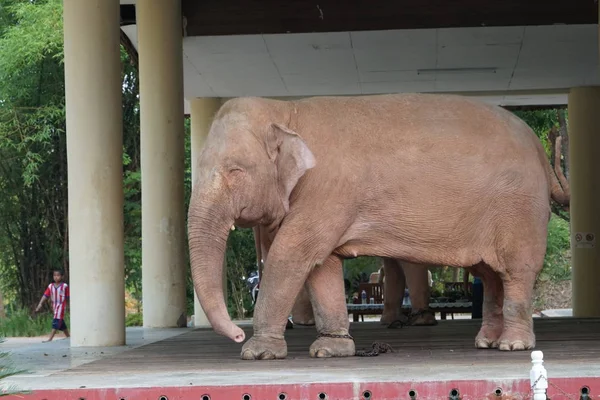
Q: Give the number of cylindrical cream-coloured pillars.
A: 4